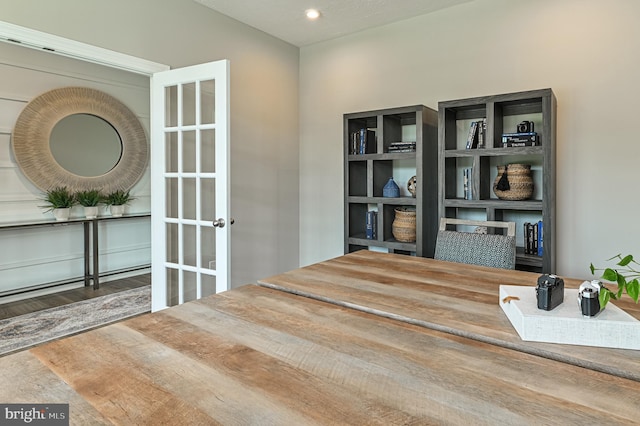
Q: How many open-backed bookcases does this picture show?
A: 2